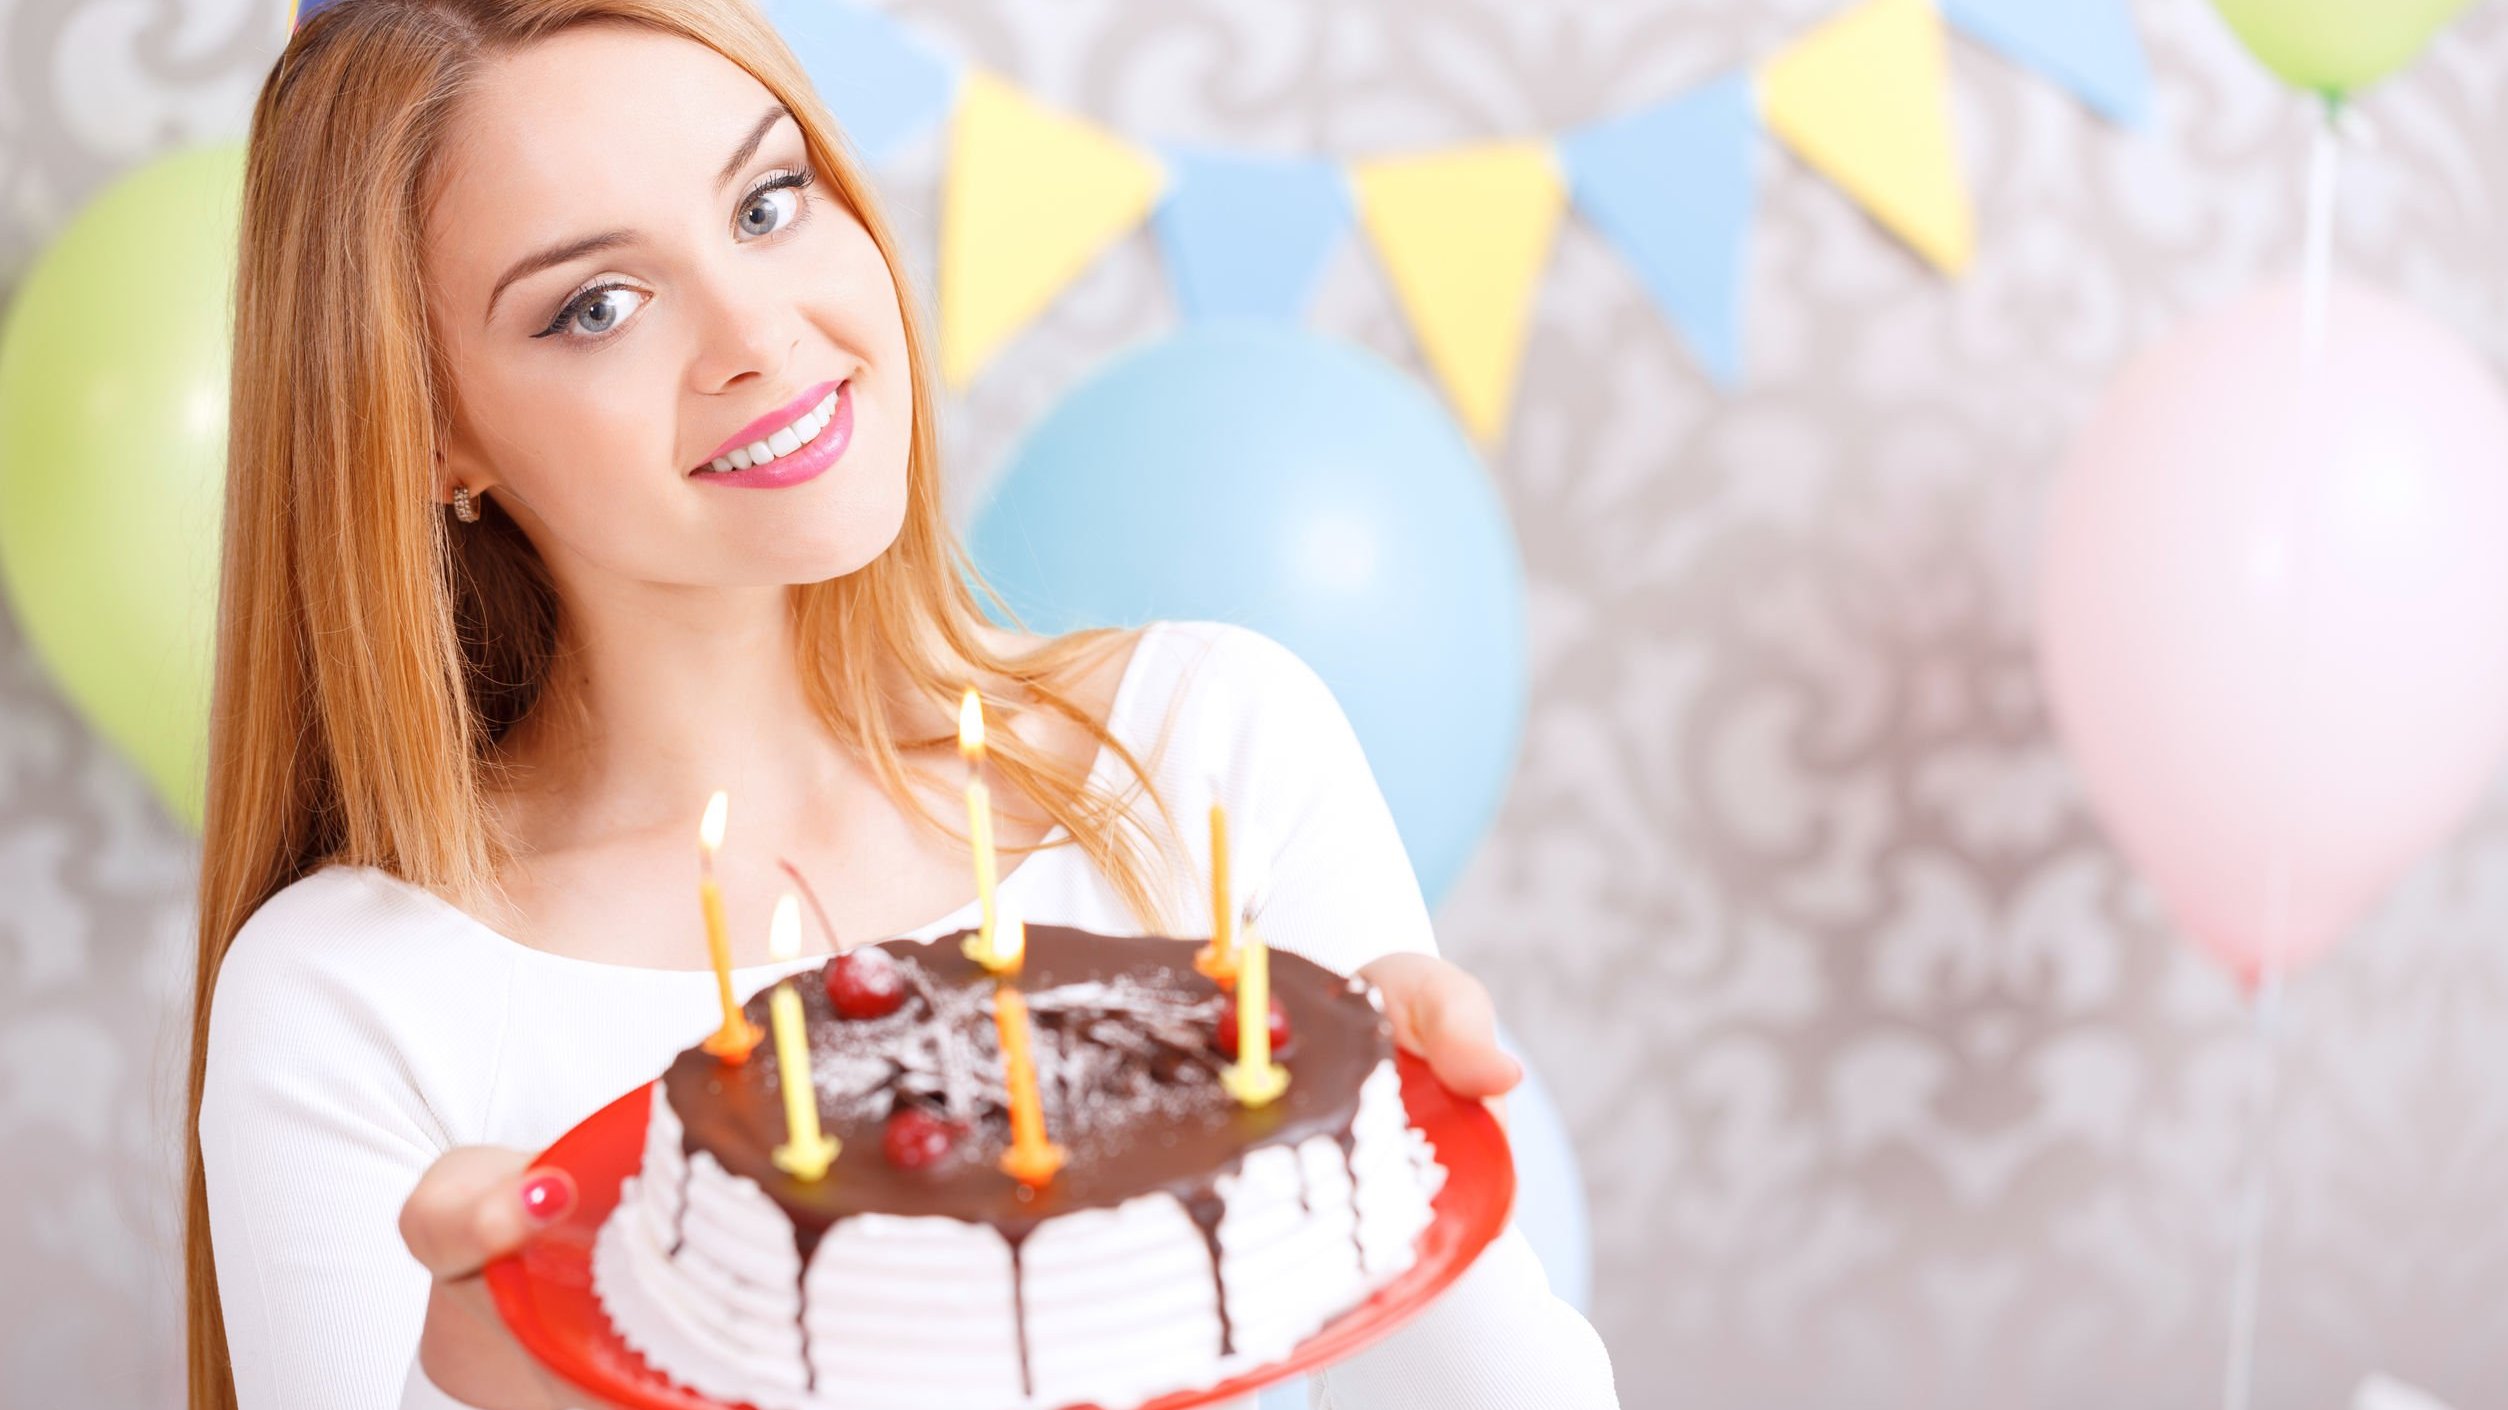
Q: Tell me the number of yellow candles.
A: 3